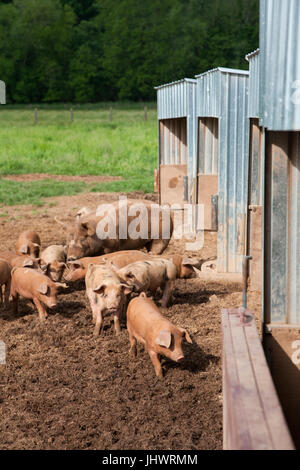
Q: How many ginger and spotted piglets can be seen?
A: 10